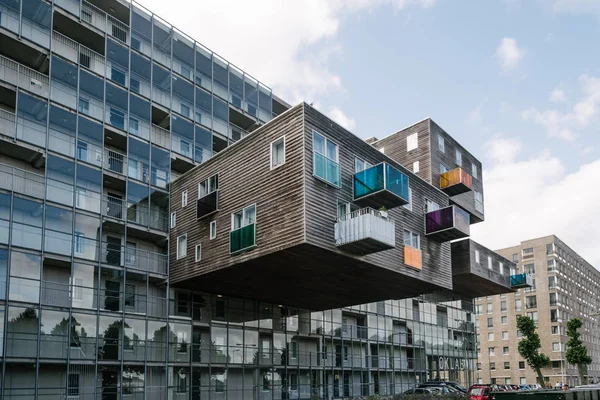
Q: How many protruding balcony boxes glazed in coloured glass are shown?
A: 4